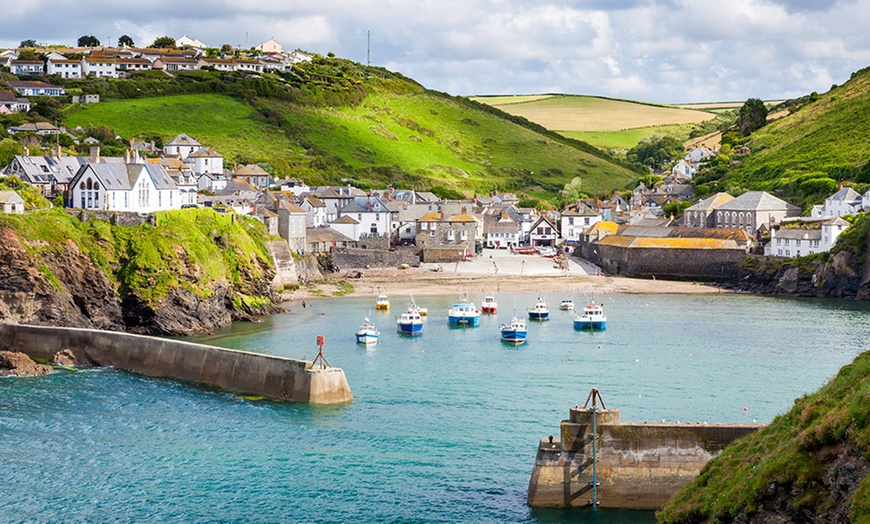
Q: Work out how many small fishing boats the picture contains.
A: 10